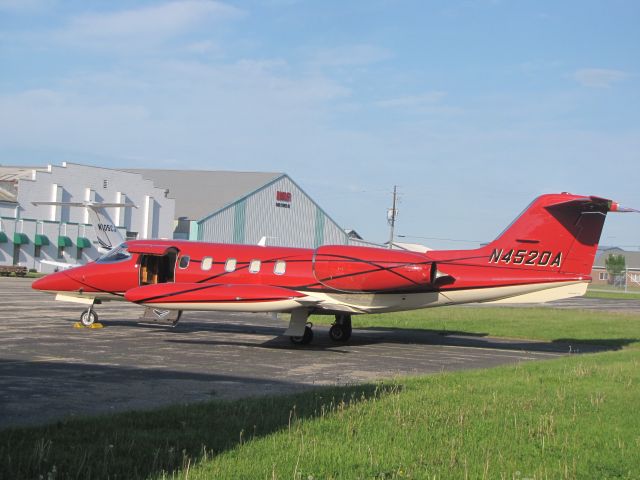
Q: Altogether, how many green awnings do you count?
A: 5